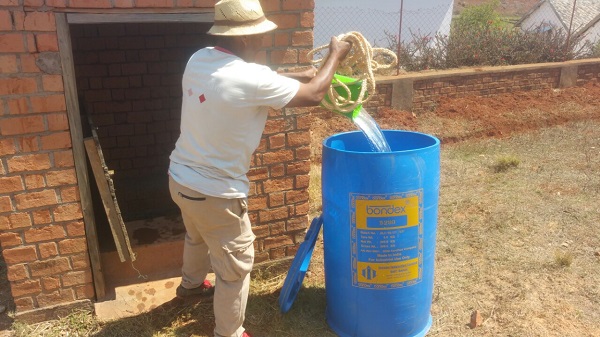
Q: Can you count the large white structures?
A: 2